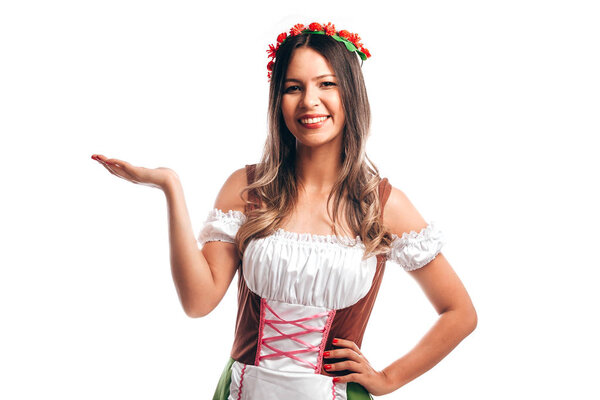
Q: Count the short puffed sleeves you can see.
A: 2